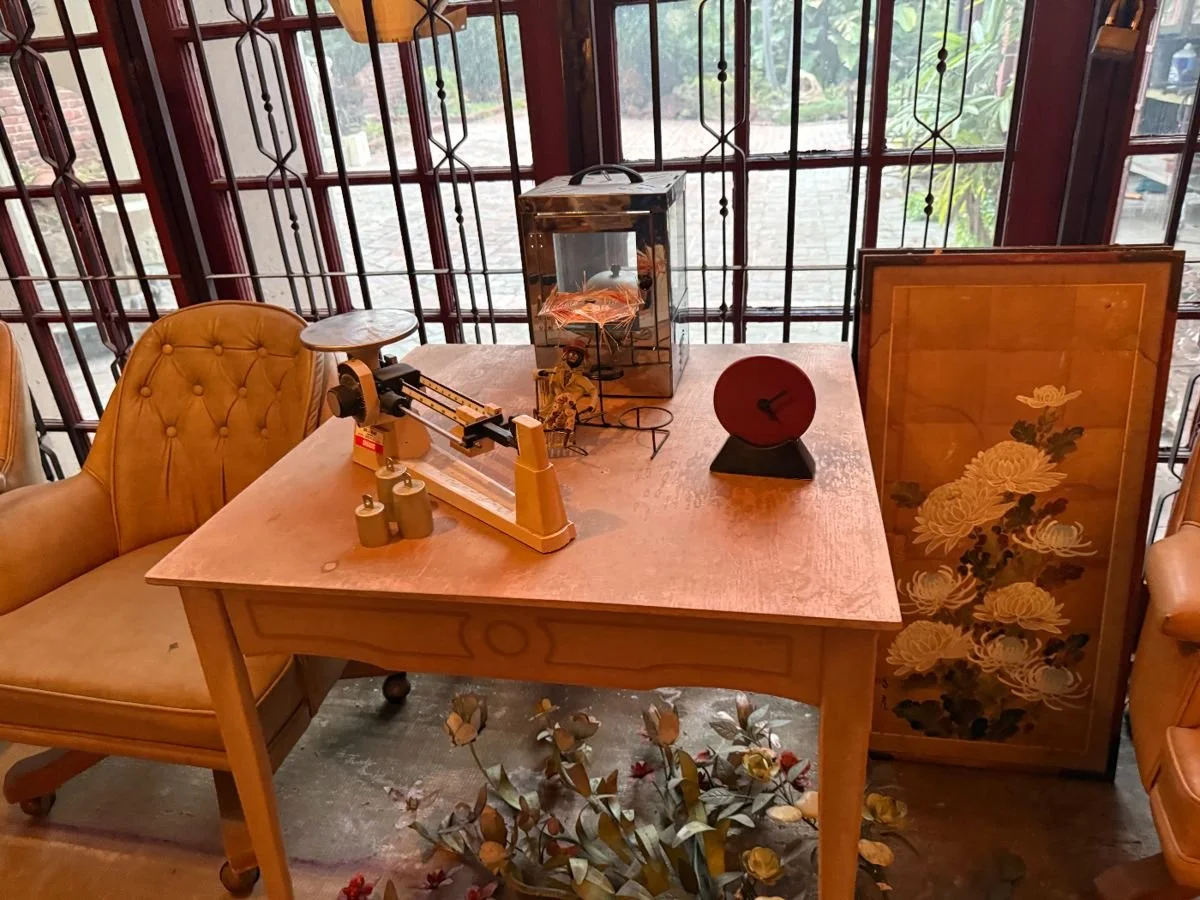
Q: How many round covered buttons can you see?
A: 10